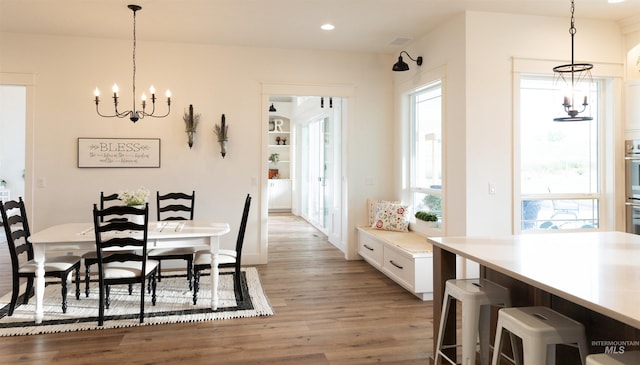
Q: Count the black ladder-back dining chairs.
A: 5